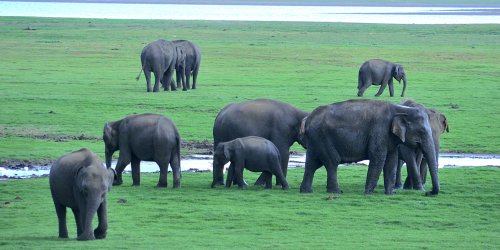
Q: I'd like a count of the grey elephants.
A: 9